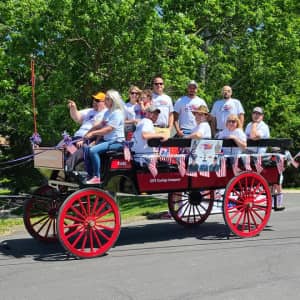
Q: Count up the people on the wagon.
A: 11